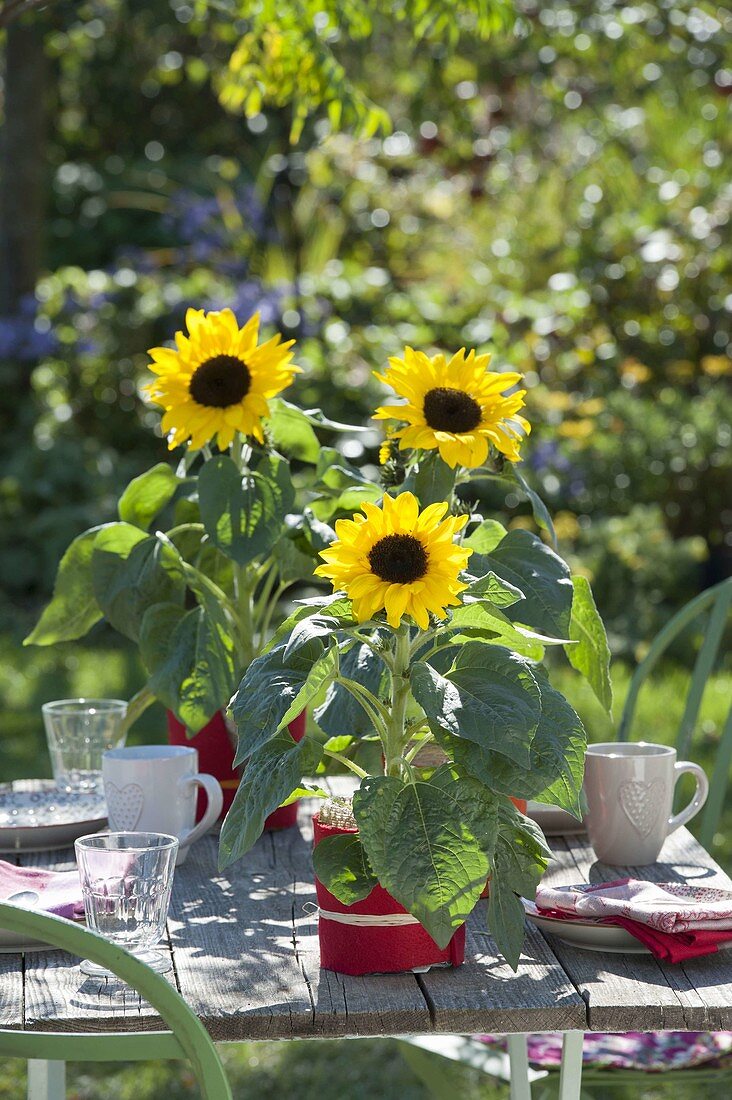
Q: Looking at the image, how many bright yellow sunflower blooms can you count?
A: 3